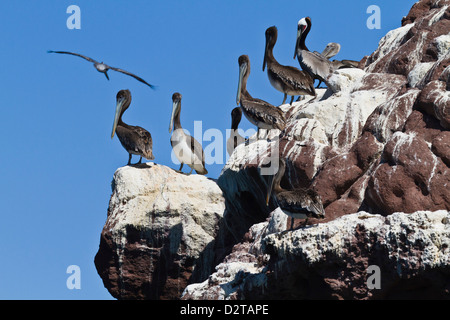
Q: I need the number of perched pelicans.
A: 8